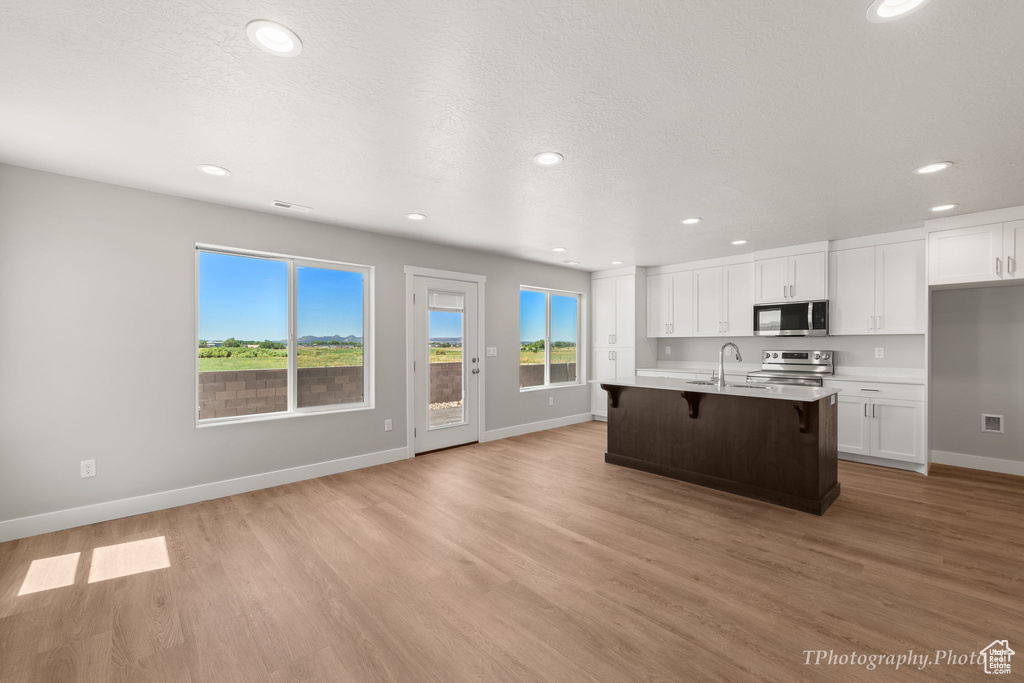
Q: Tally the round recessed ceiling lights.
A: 11